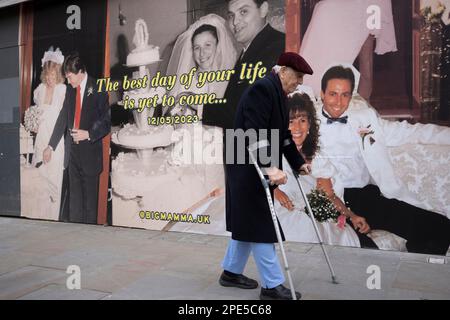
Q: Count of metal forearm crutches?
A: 2